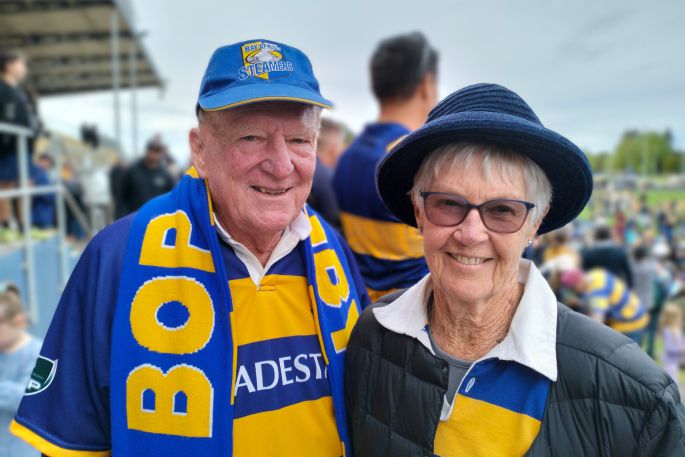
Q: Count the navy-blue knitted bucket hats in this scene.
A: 1